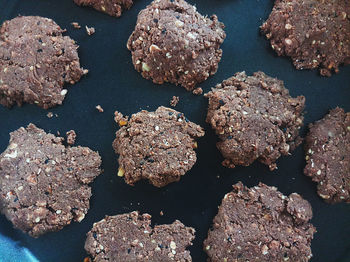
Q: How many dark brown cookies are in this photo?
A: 10